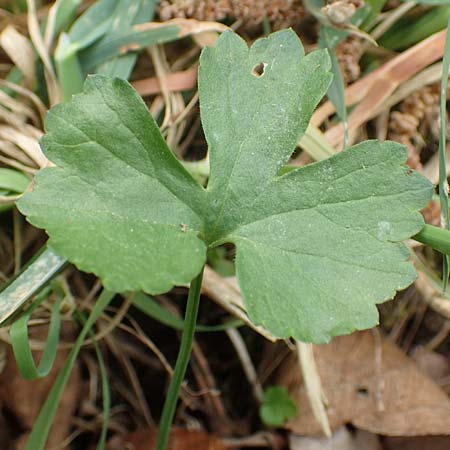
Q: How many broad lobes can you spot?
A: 3